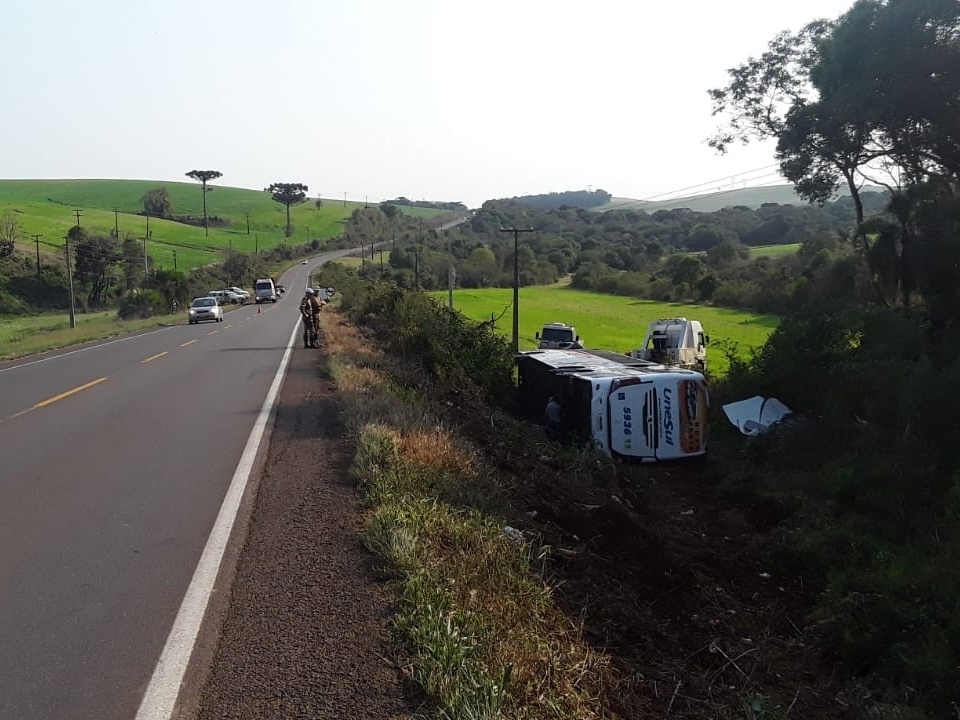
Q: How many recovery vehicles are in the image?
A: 2